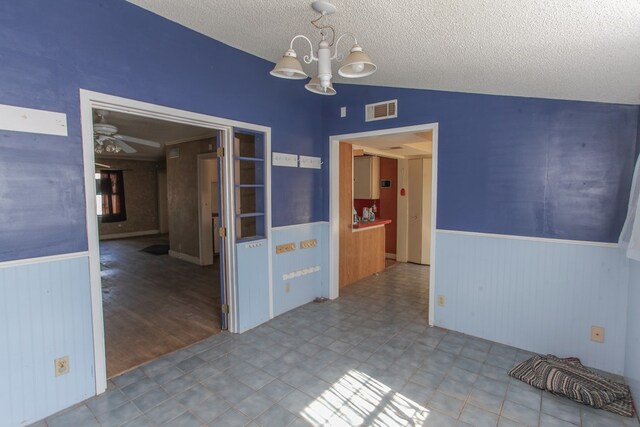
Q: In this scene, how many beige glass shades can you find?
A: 3